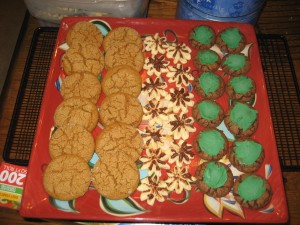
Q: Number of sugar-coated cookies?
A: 12